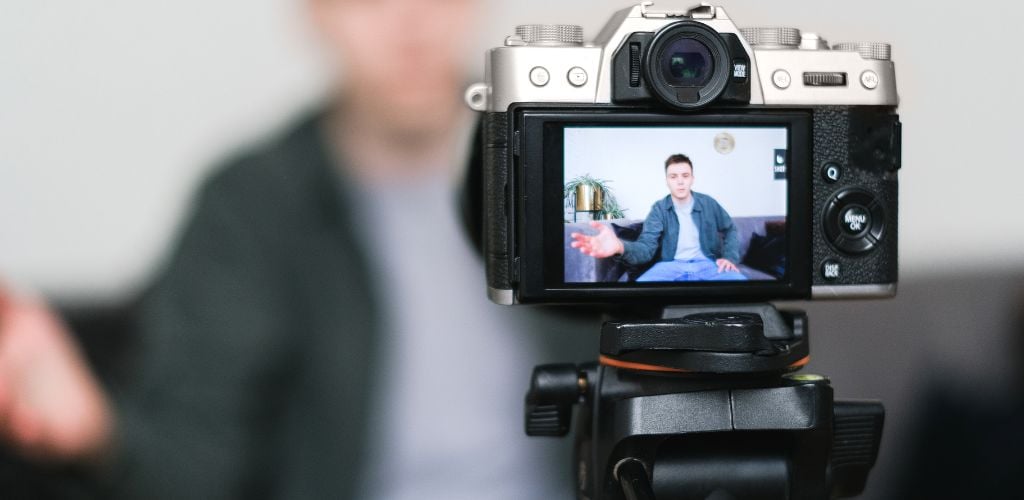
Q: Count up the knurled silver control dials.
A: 3